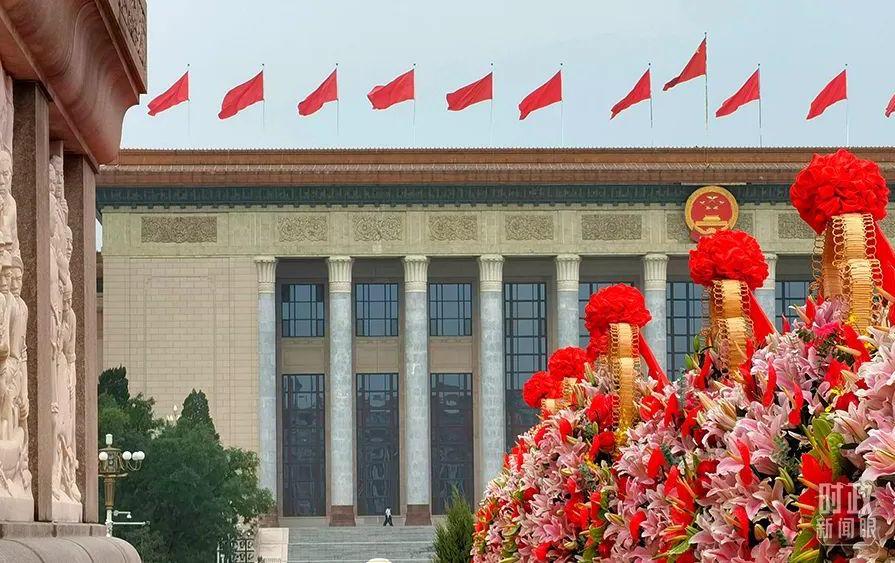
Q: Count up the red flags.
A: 11